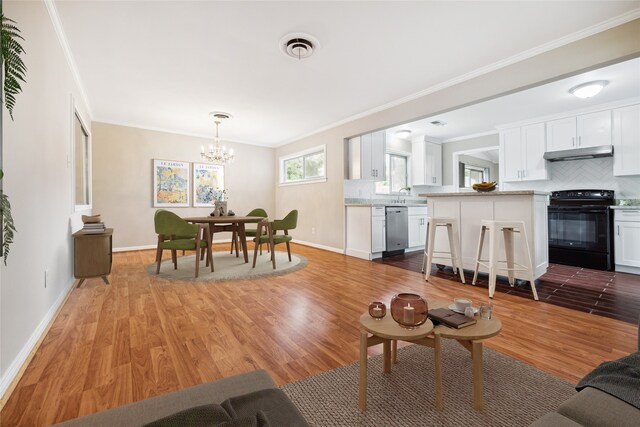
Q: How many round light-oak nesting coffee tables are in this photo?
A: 2